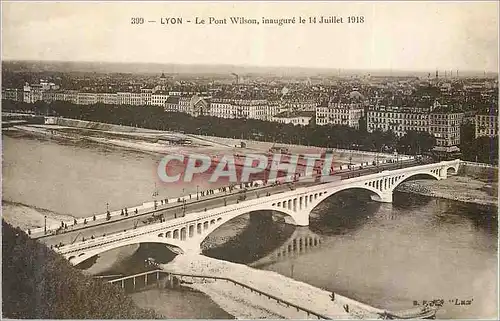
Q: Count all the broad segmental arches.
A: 4